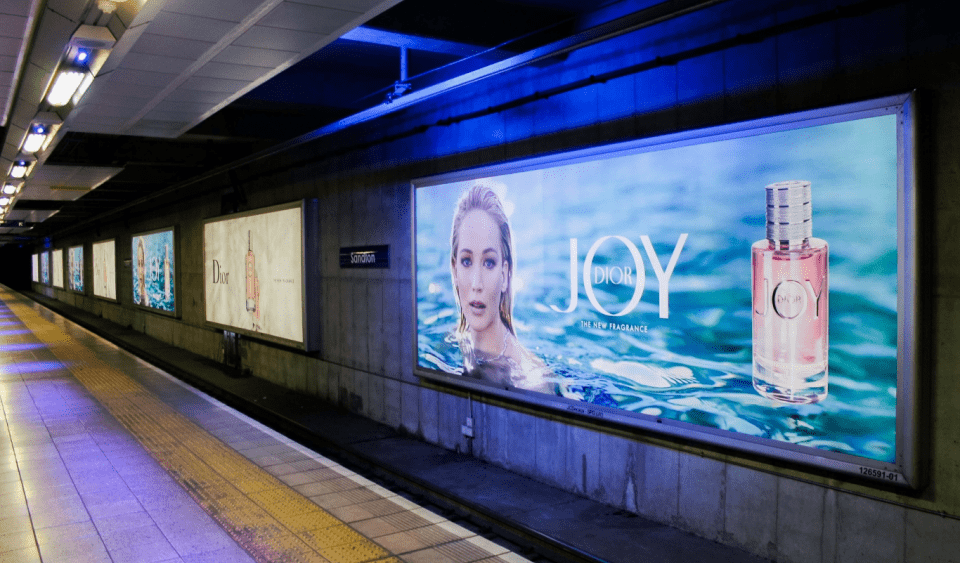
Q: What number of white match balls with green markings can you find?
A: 0